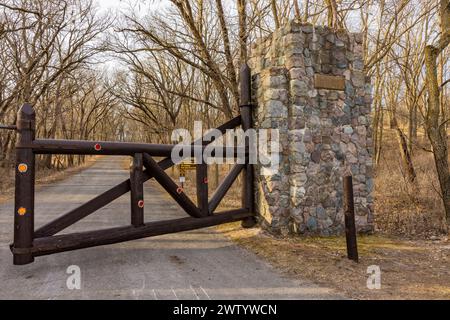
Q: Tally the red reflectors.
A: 4